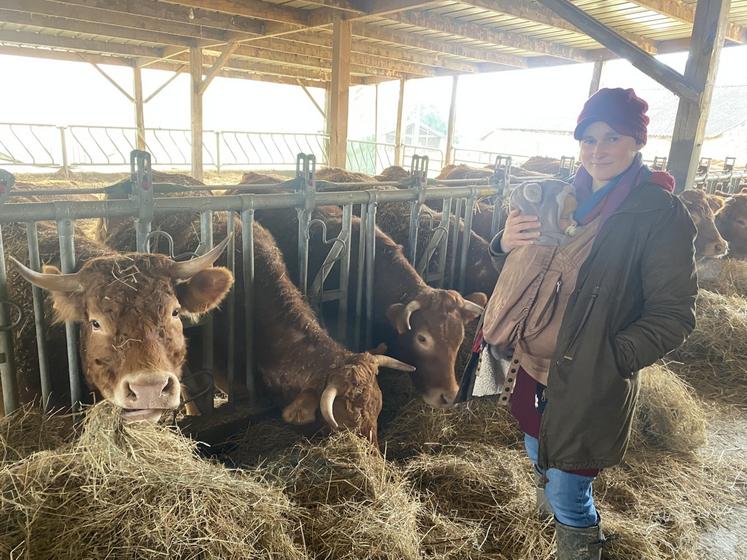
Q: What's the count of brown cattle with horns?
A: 3